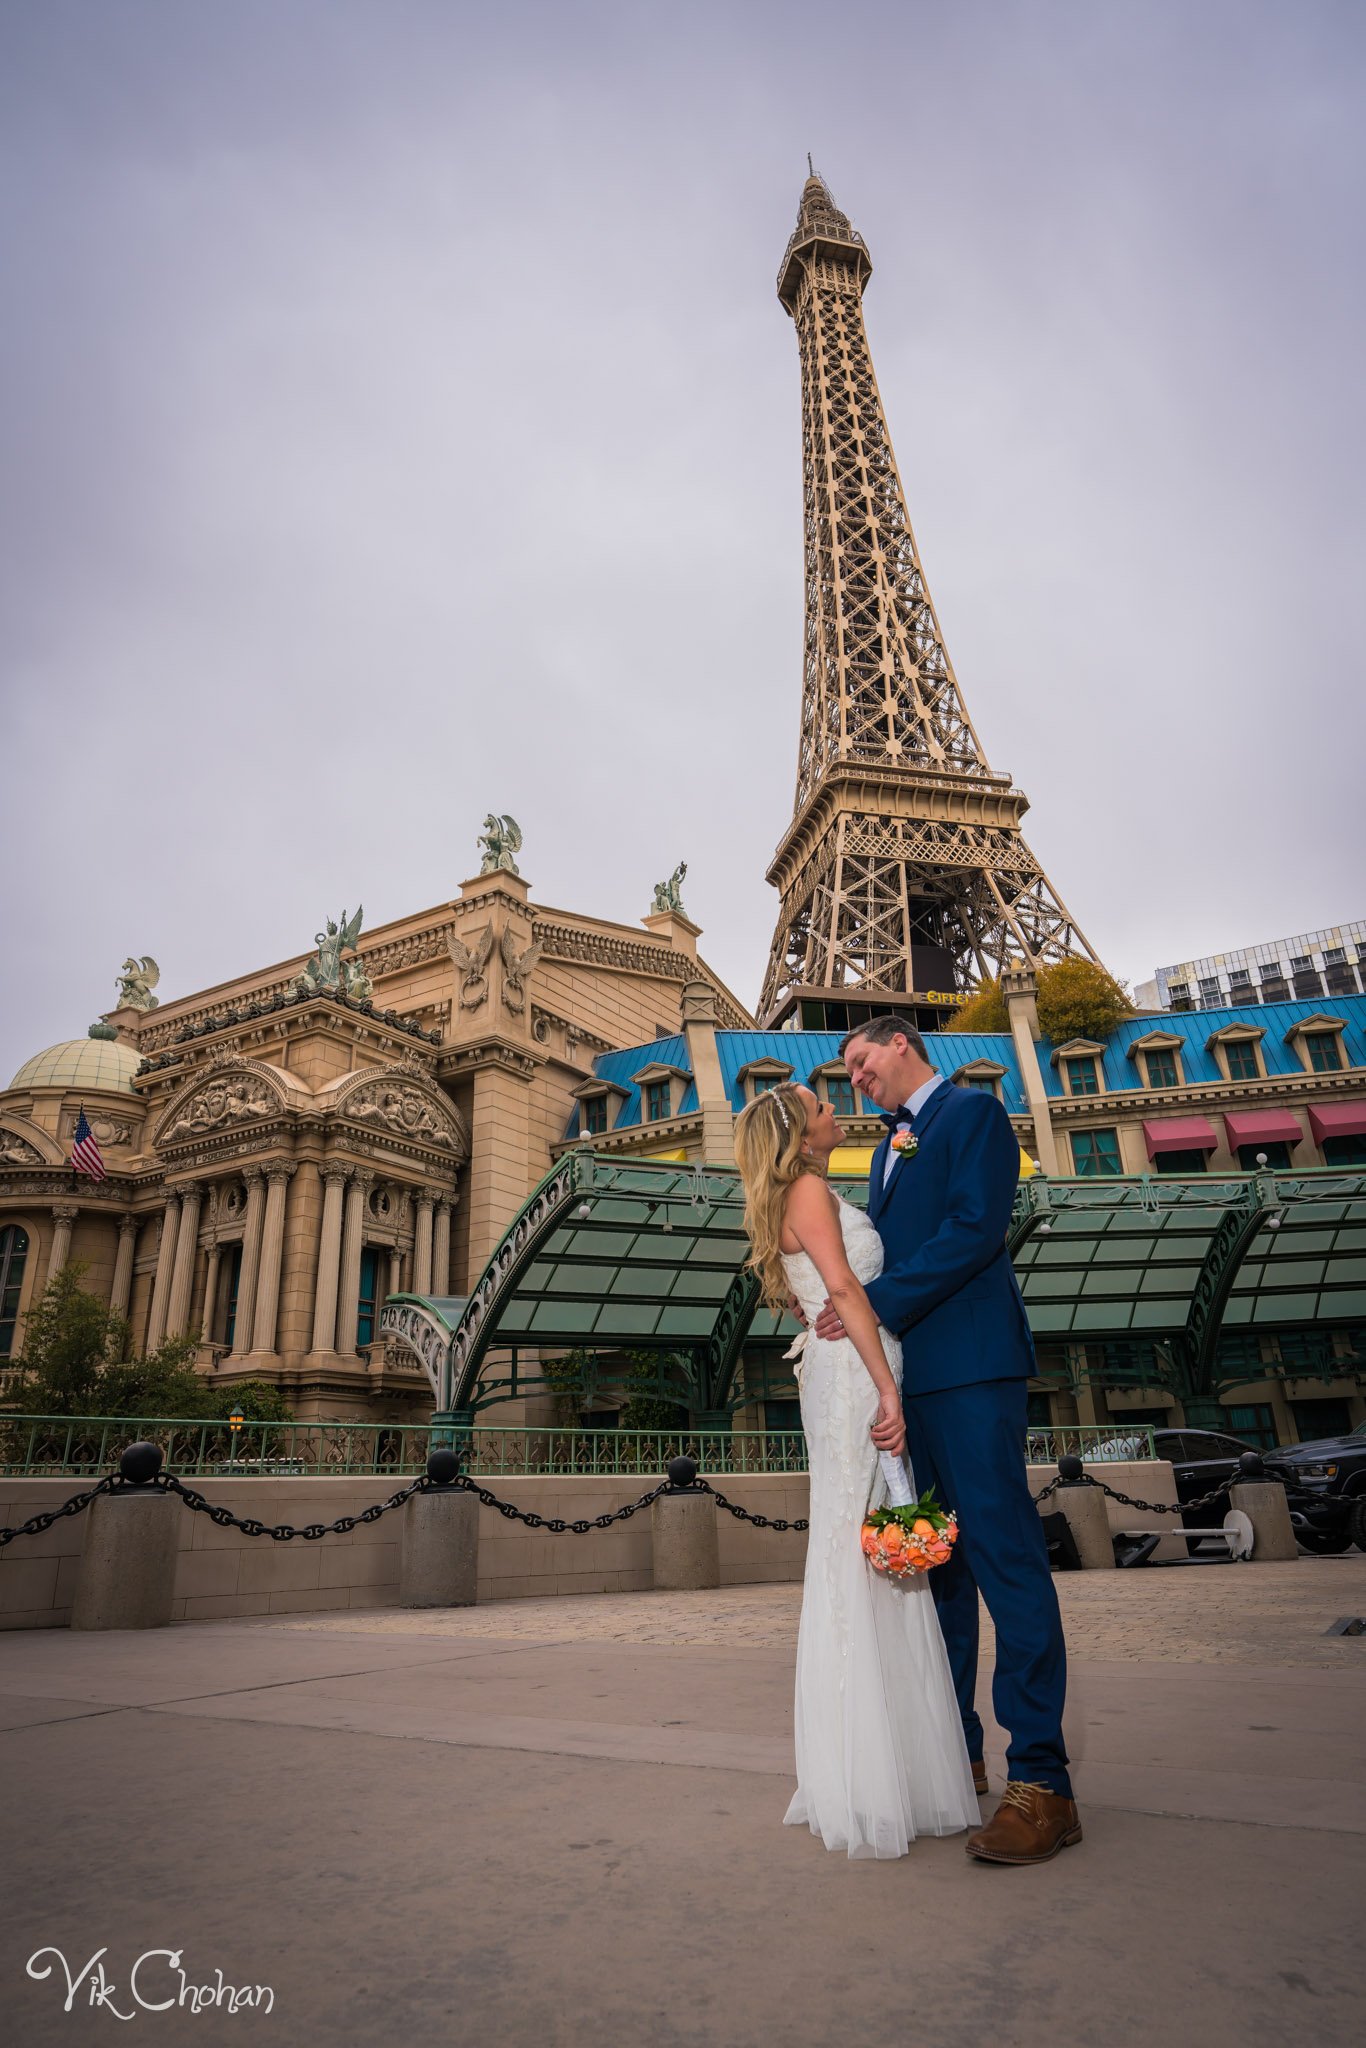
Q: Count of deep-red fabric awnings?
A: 3